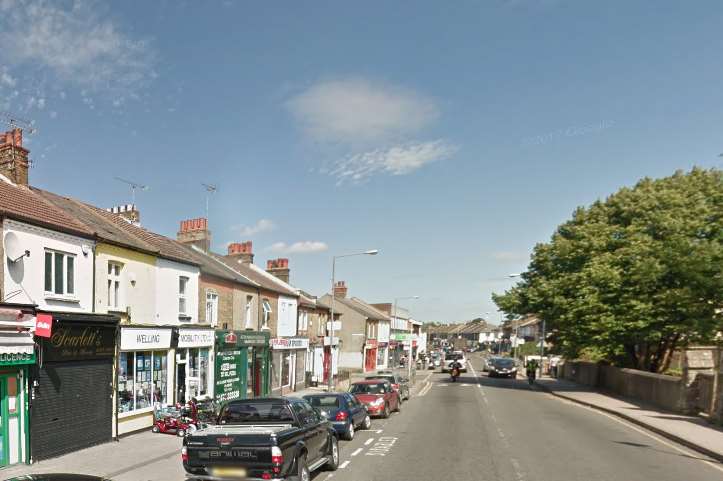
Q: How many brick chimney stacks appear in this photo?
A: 6